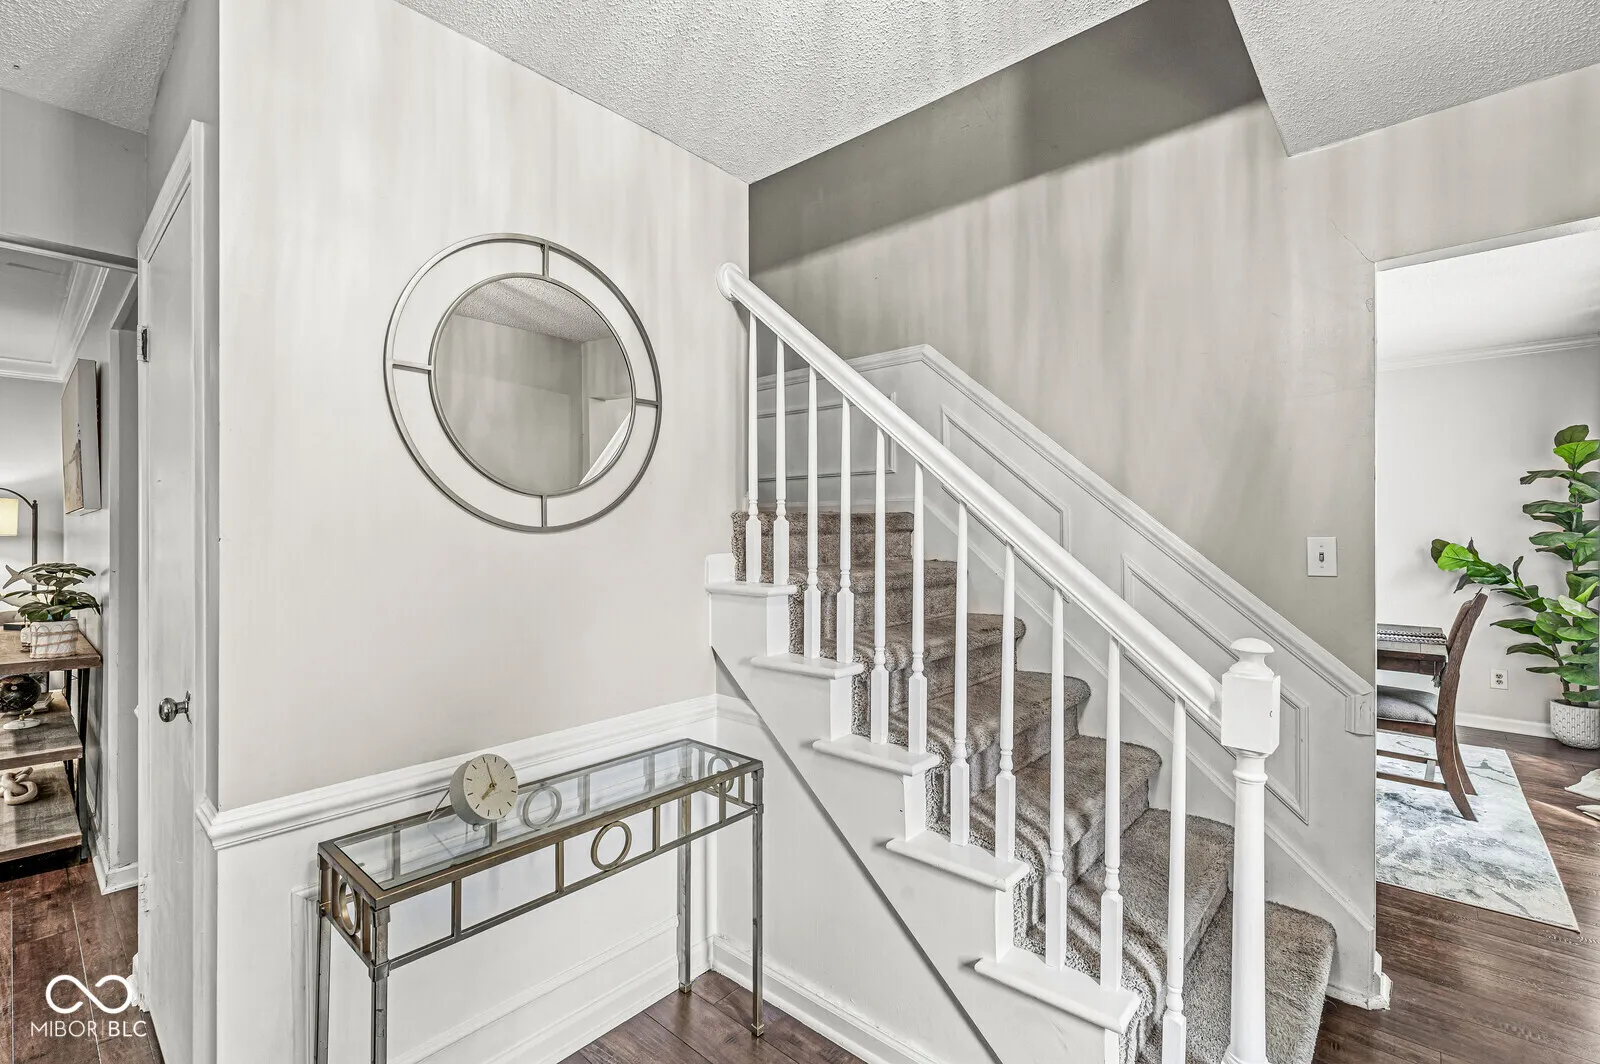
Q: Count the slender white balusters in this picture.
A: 11